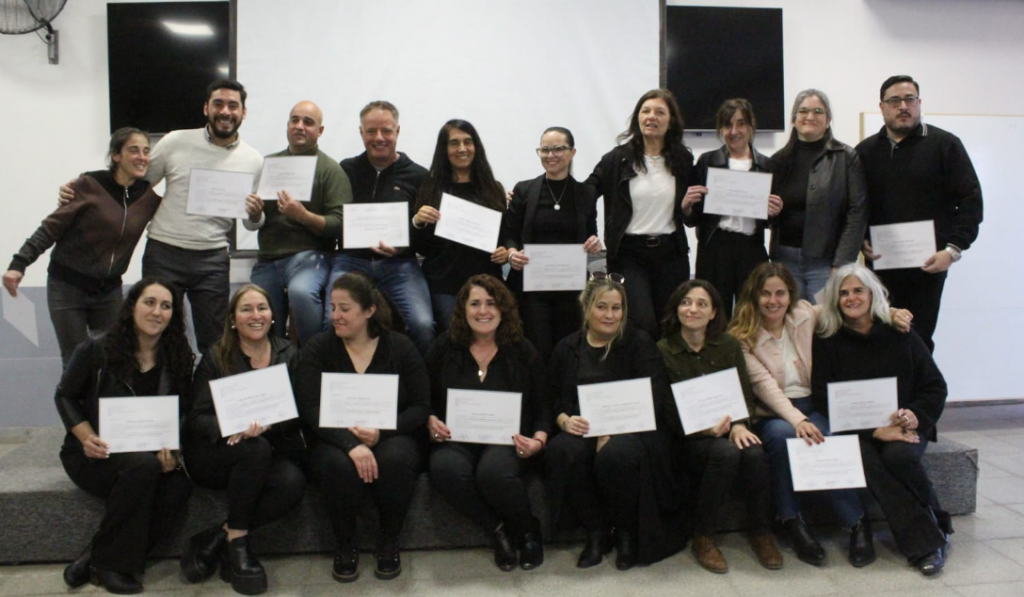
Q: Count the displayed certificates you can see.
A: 15